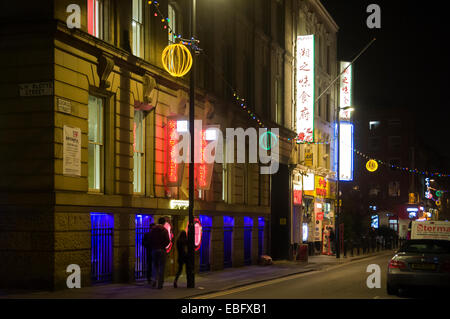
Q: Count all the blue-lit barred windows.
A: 6